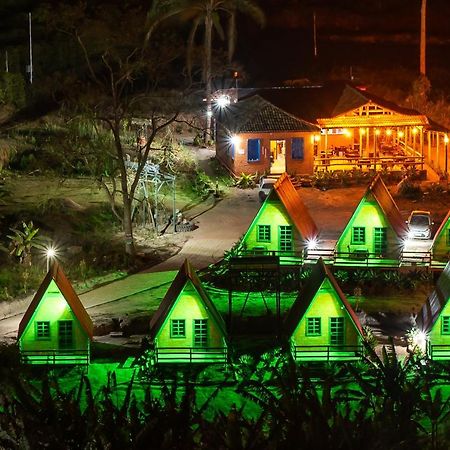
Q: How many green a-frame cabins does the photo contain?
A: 7